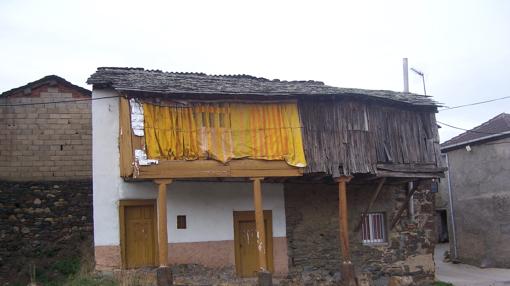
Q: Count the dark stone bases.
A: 3